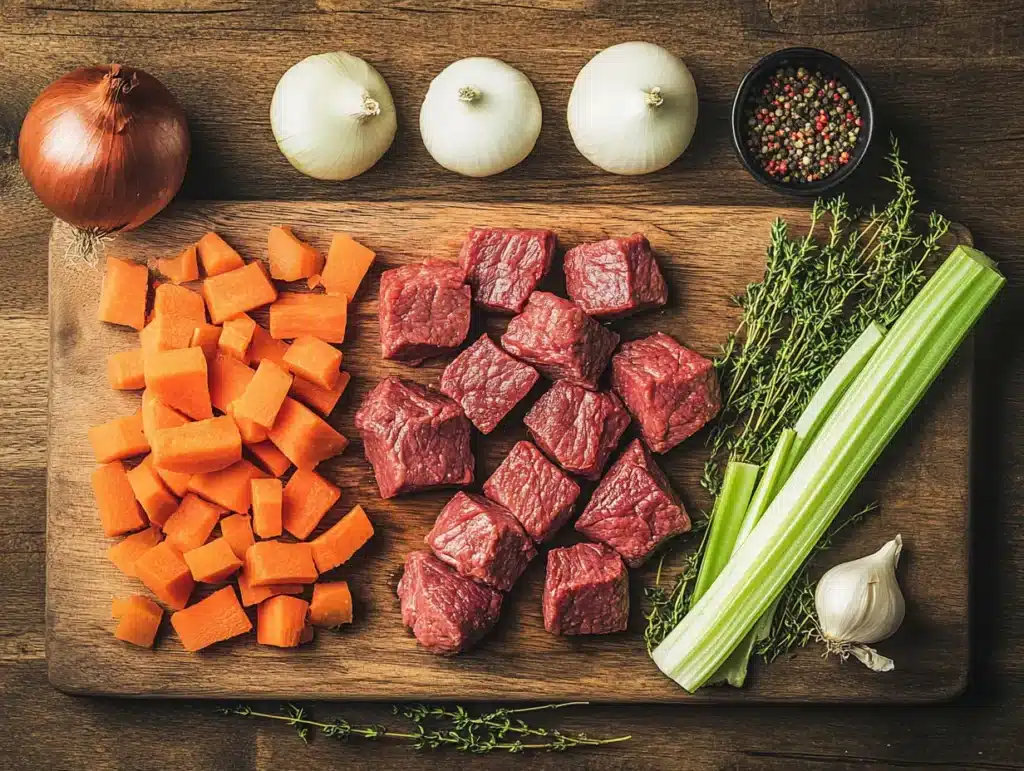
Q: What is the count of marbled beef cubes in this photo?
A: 13